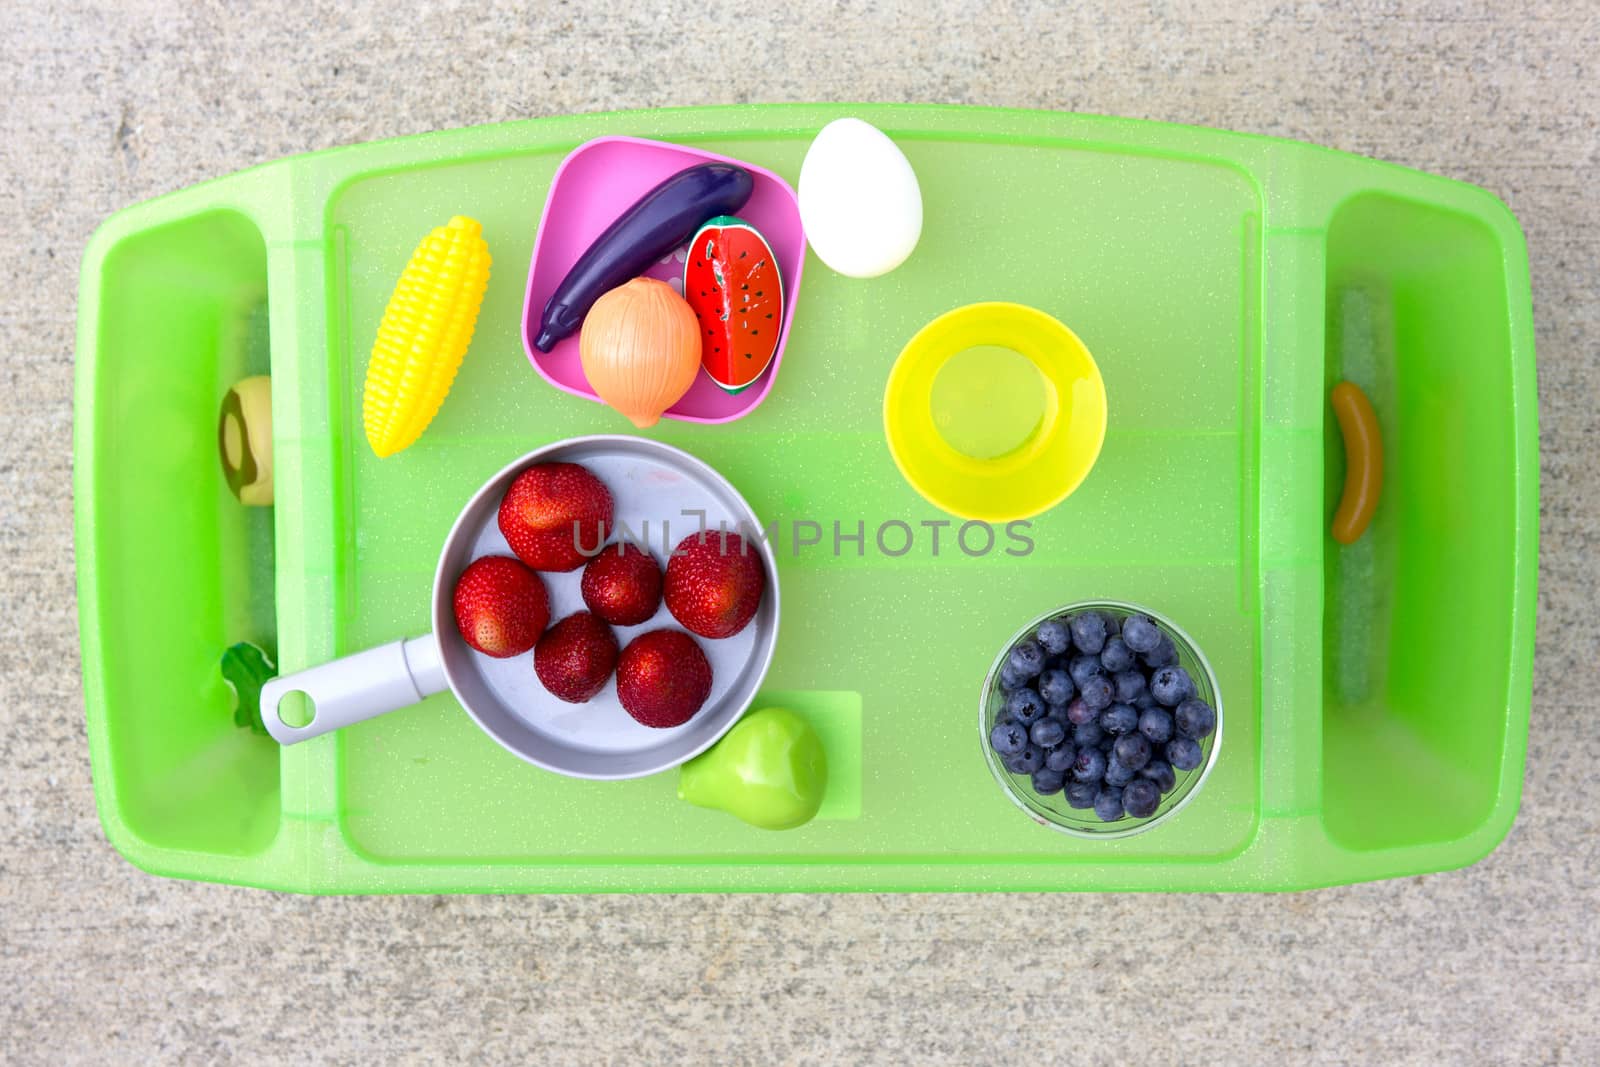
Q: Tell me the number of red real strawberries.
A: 6